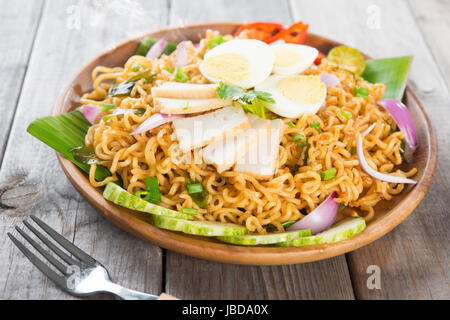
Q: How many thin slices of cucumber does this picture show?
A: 4